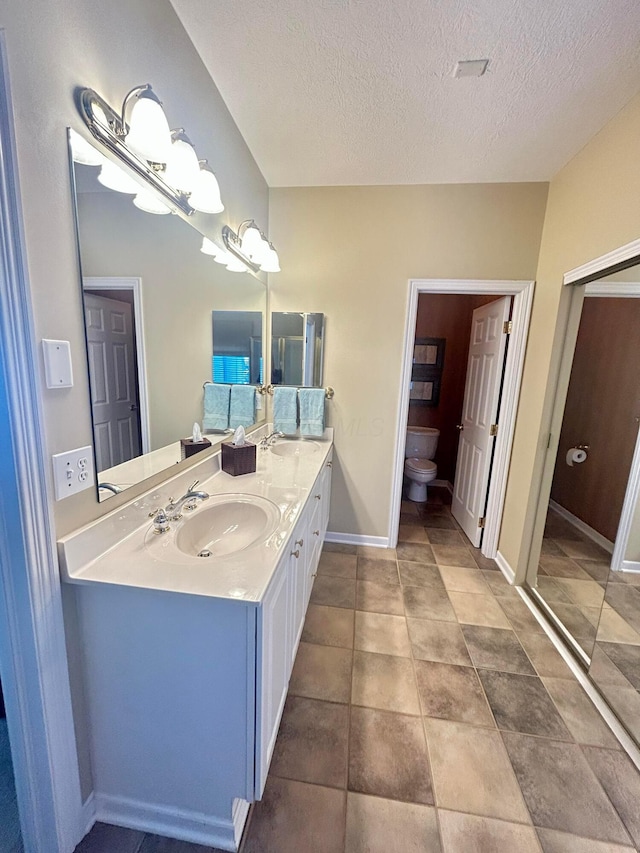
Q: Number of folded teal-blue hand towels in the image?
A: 2